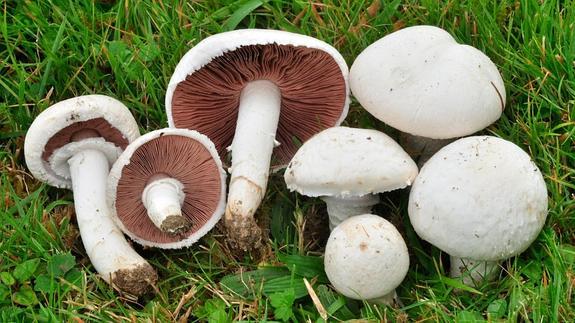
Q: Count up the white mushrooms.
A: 7